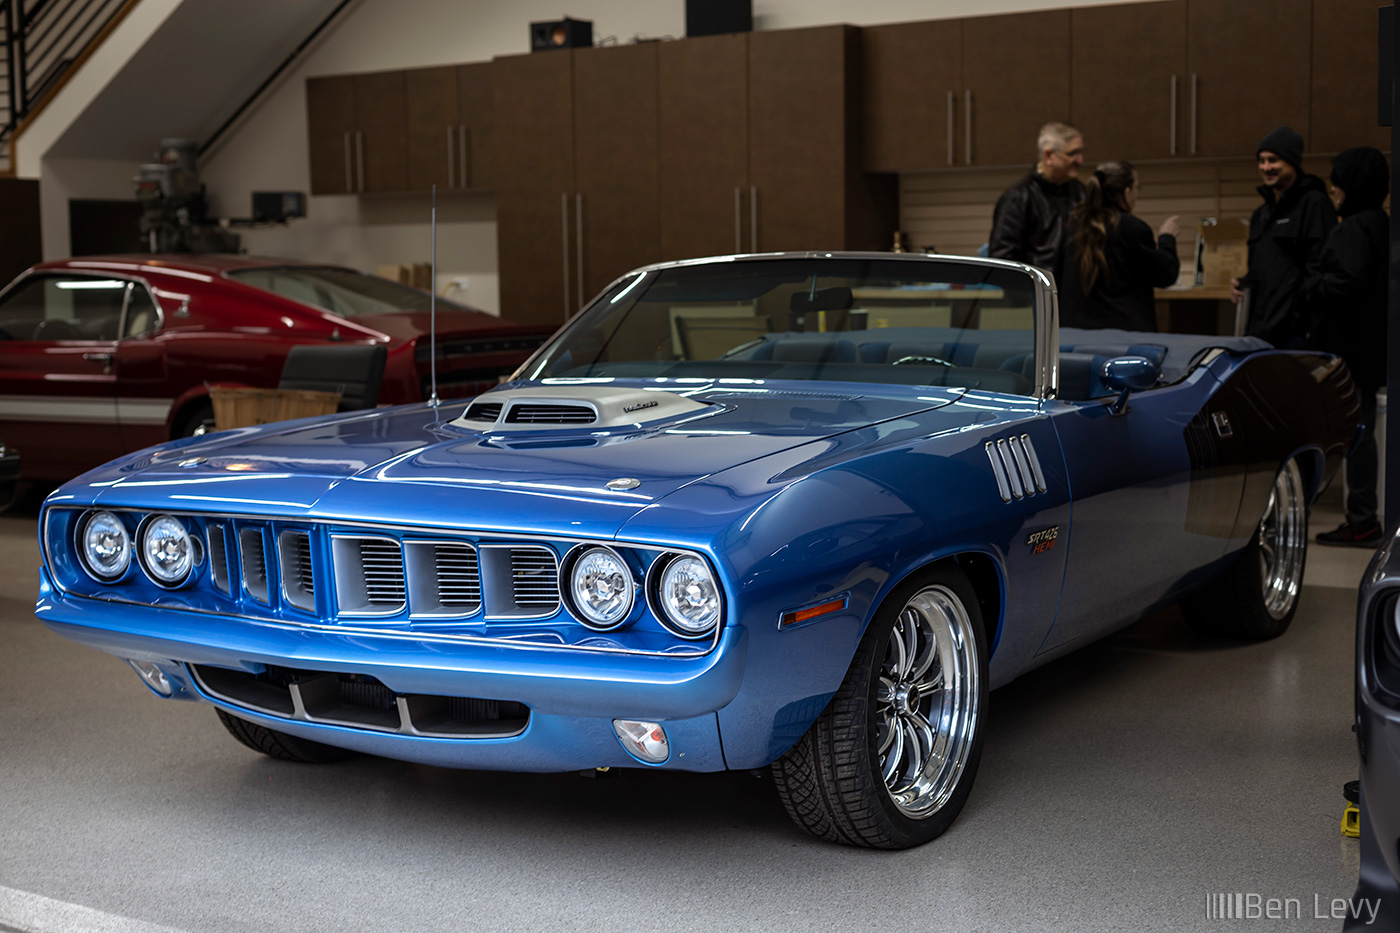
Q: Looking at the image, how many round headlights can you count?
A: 4